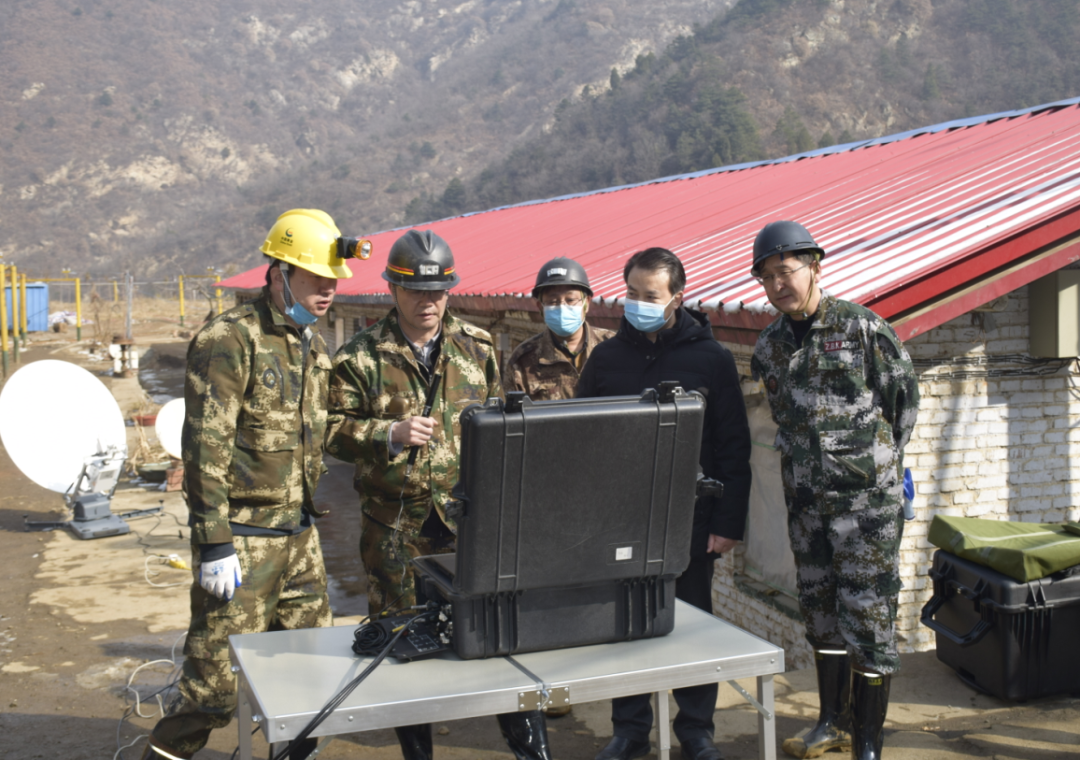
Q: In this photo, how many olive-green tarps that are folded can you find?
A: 1